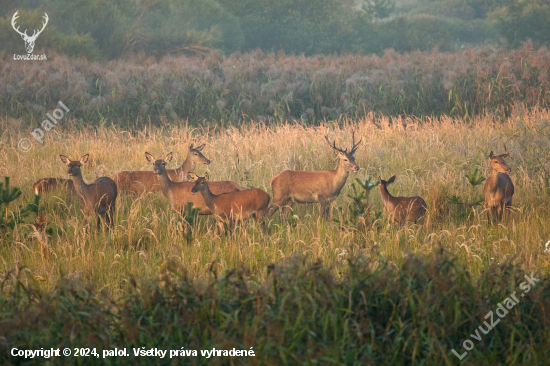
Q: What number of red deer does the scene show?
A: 8